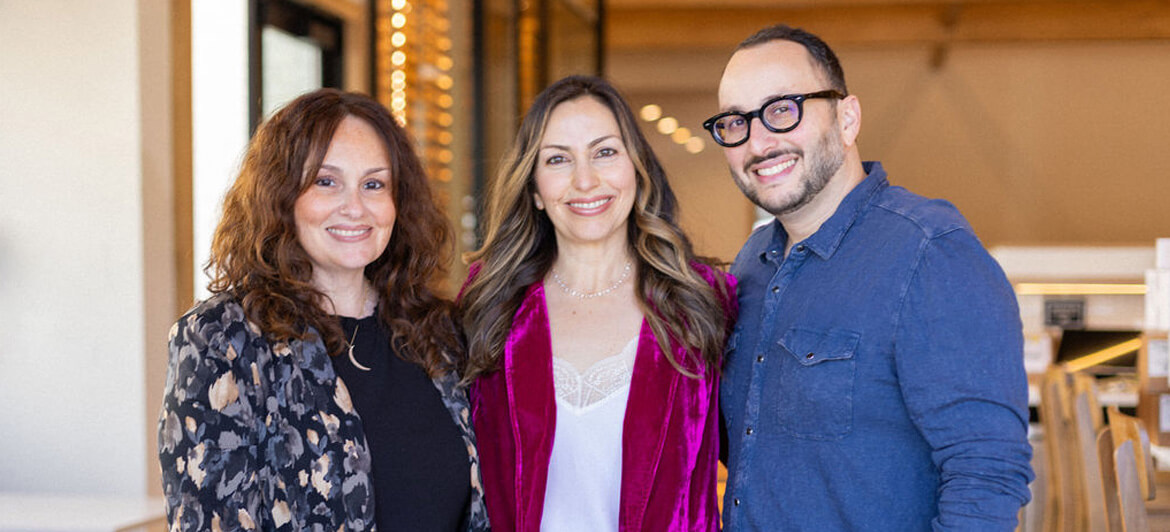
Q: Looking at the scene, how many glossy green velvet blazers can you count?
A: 0